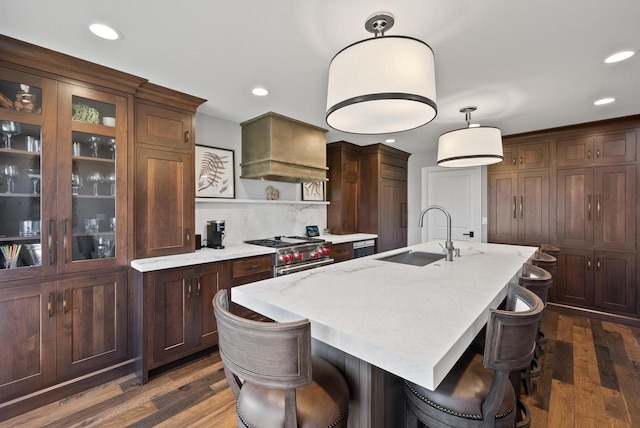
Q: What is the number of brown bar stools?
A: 5